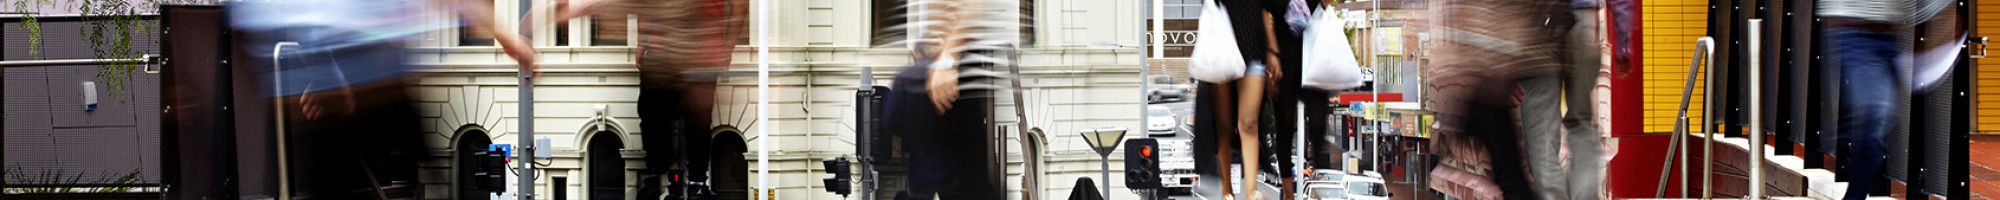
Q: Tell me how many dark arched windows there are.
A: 3